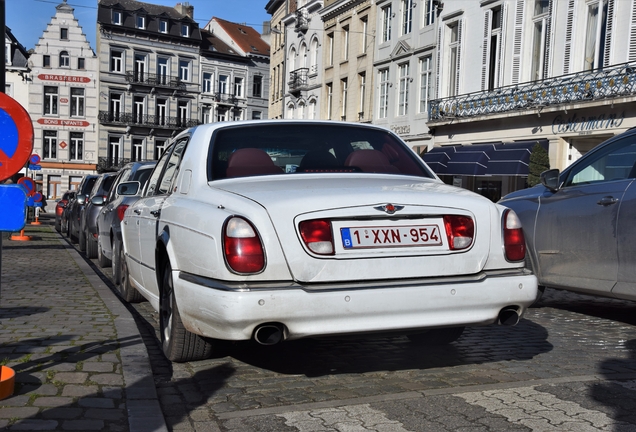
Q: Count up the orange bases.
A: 3